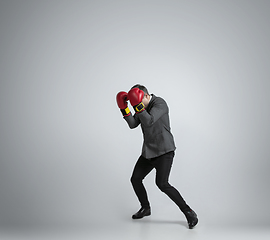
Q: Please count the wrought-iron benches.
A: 0